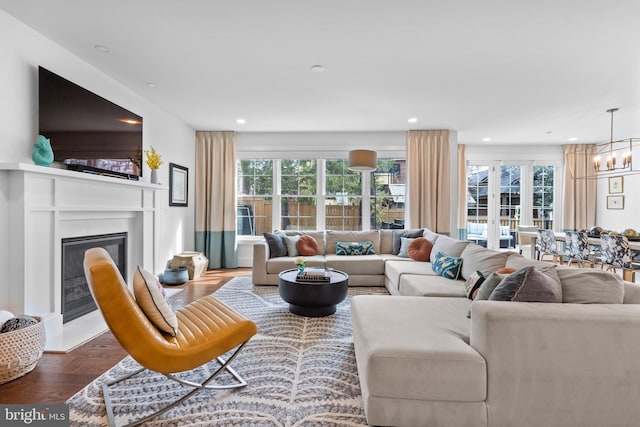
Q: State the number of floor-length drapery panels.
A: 4